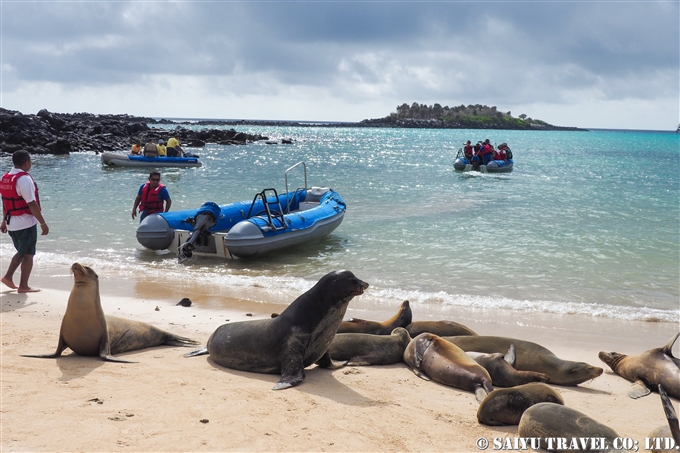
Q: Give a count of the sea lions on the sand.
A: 12